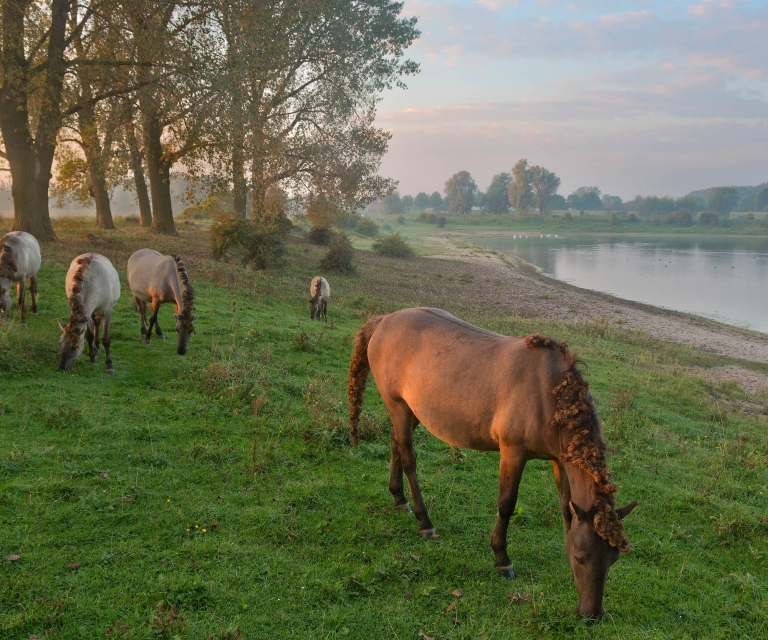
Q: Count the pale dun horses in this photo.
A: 4